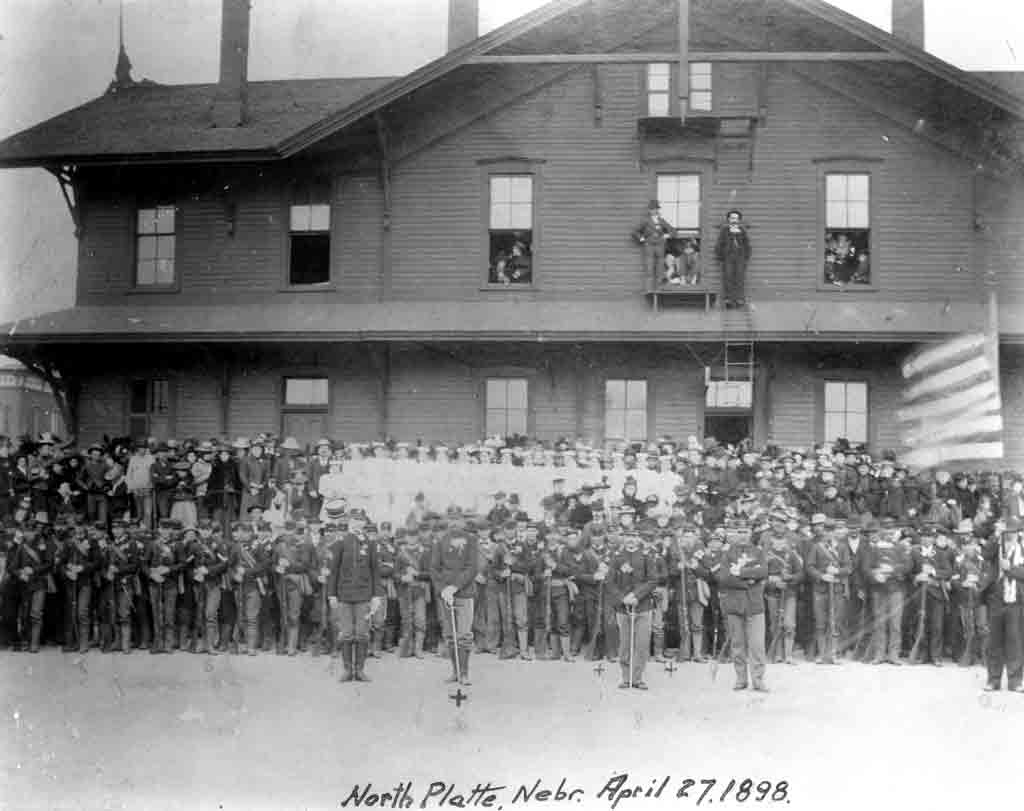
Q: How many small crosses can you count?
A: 3